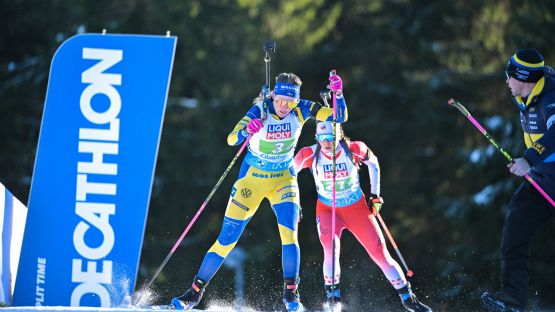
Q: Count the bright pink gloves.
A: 2